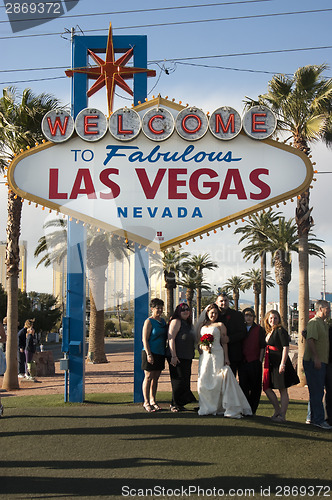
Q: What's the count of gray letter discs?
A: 7